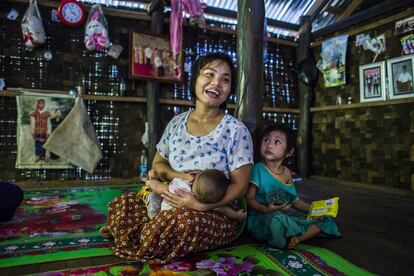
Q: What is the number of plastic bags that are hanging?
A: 2